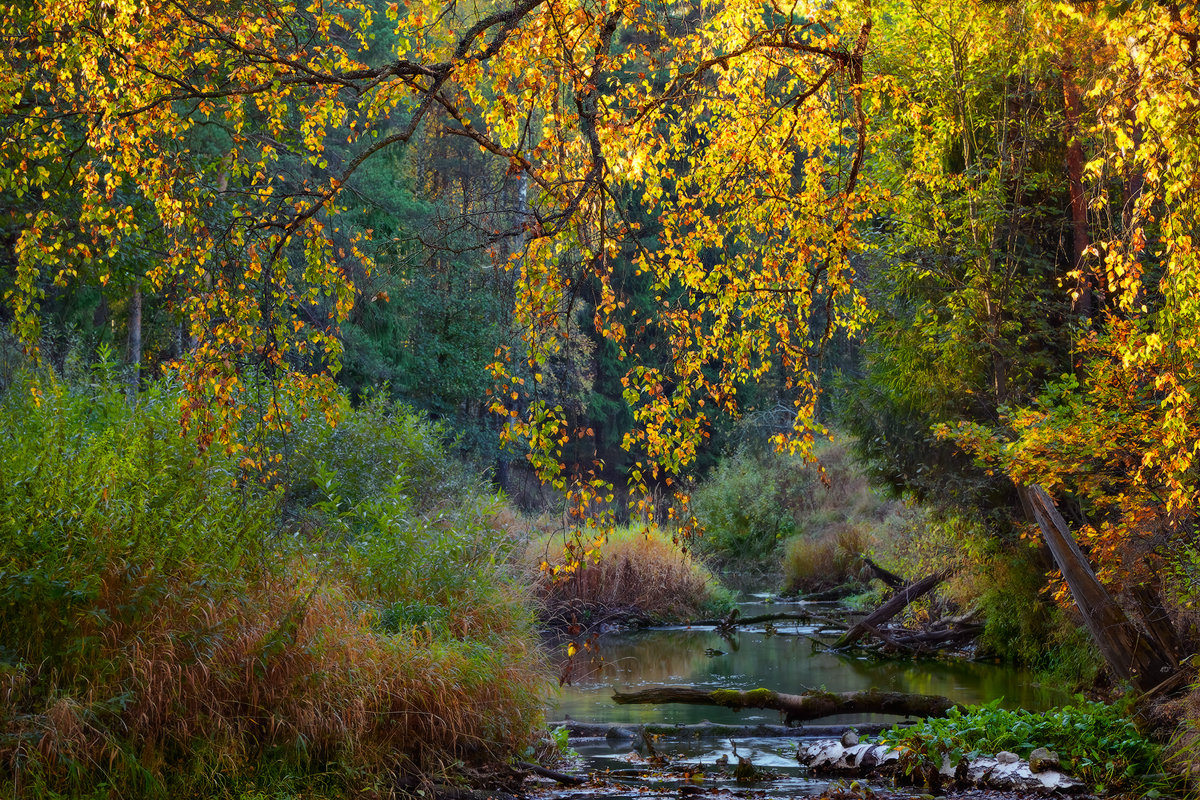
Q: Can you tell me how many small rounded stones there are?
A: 3